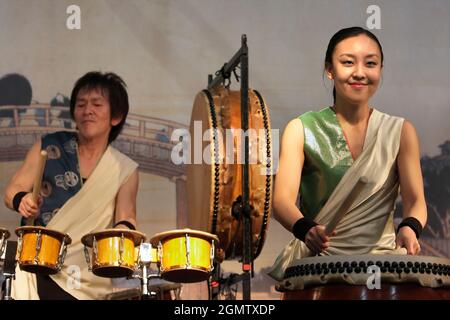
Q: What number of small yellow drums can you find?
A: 3